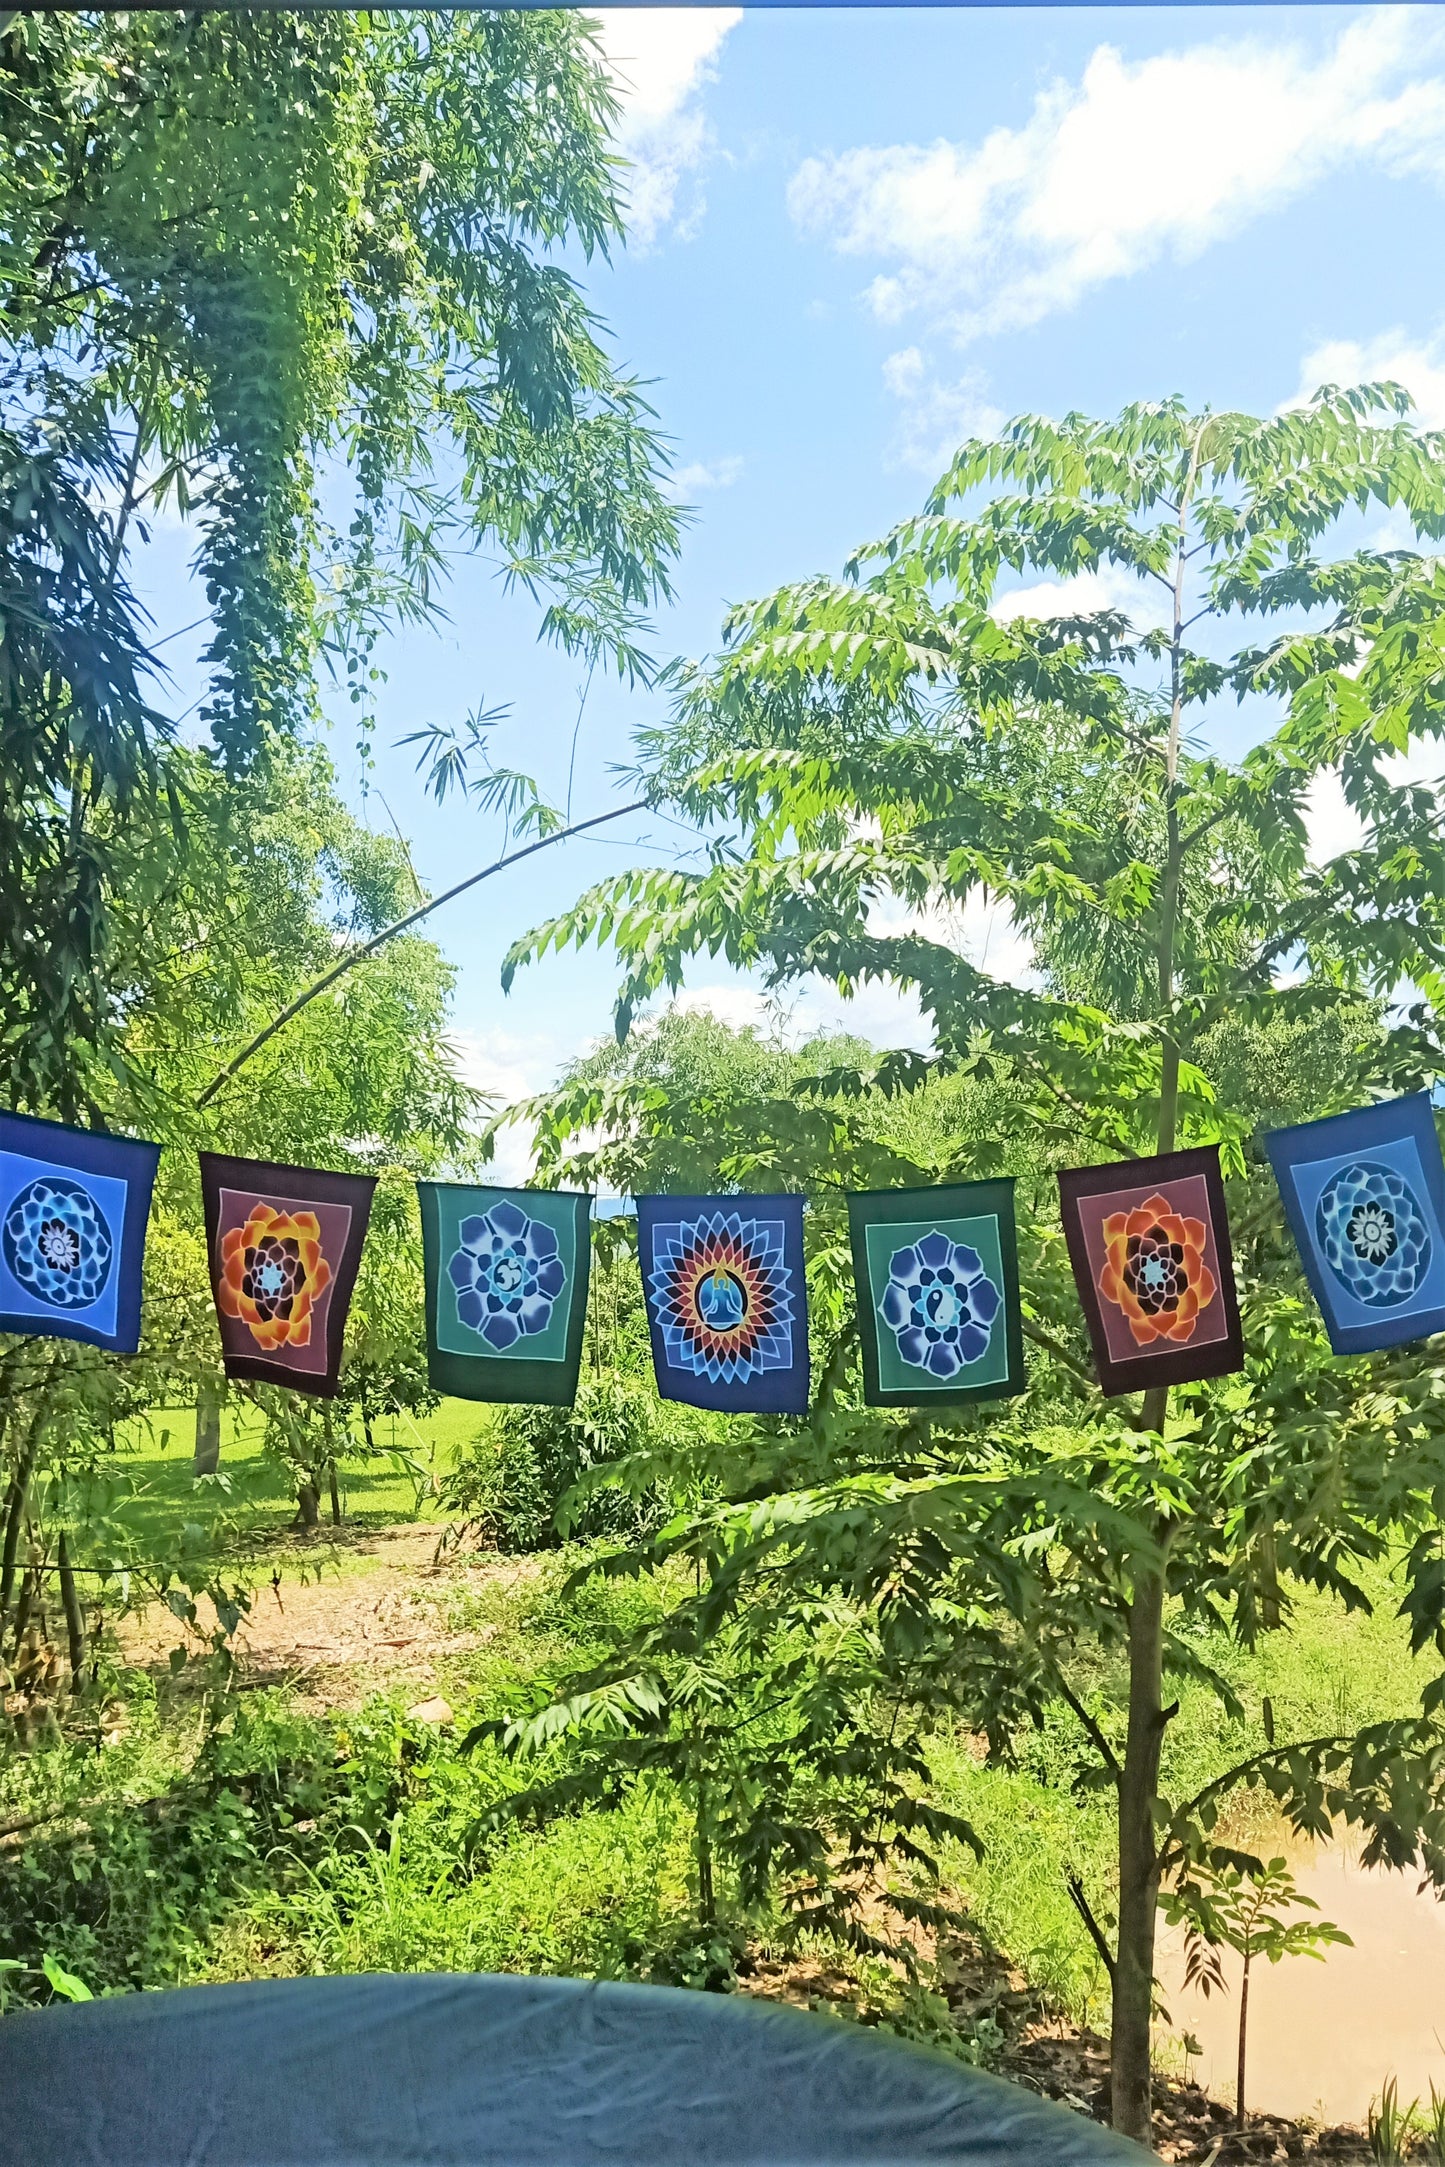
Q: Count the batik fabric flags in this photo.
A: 7